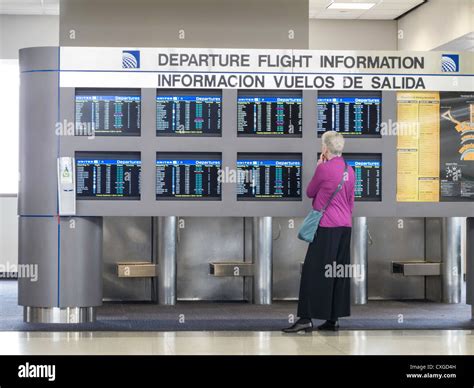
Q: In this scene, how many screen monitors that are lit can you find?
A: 8